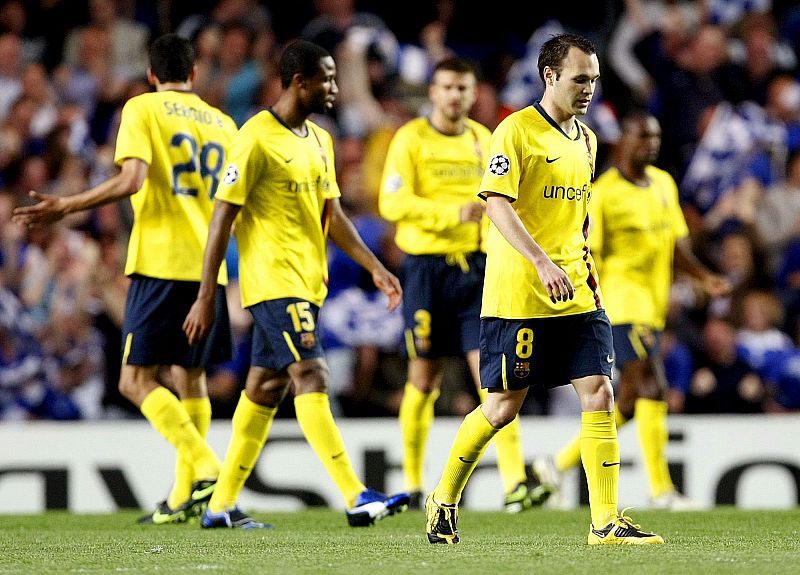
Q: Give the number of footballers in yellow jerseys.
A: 5